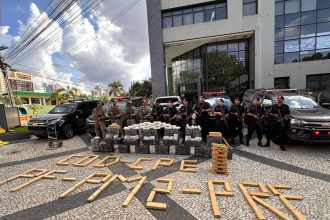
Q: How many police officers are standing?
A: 12